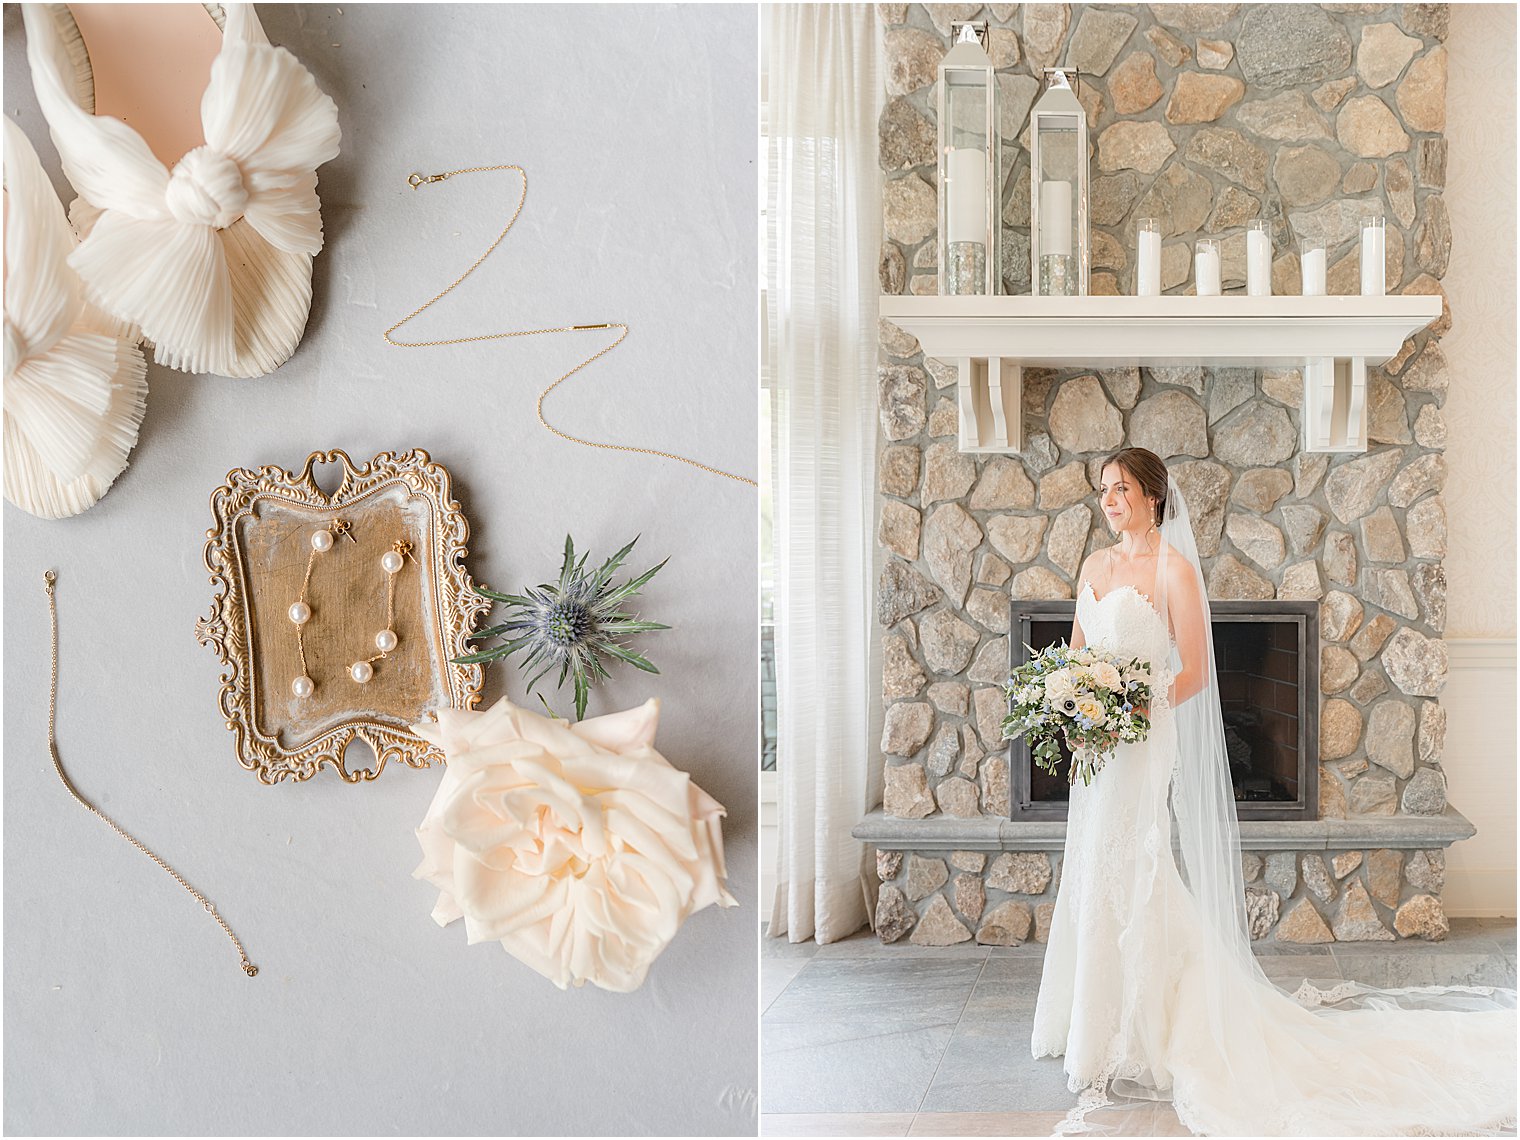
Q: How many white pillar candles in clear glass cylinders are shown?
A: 5